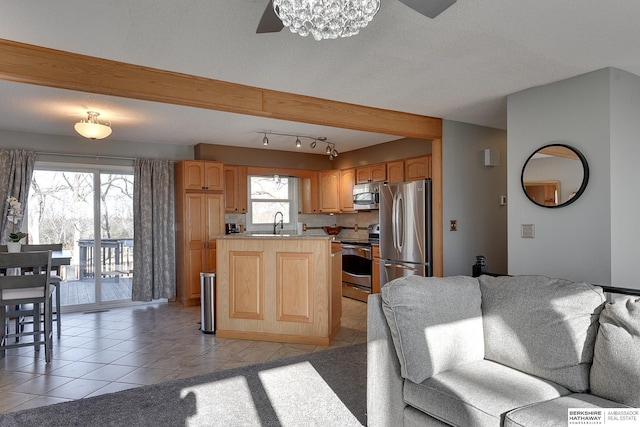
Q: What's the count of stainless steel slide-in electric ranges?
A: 1